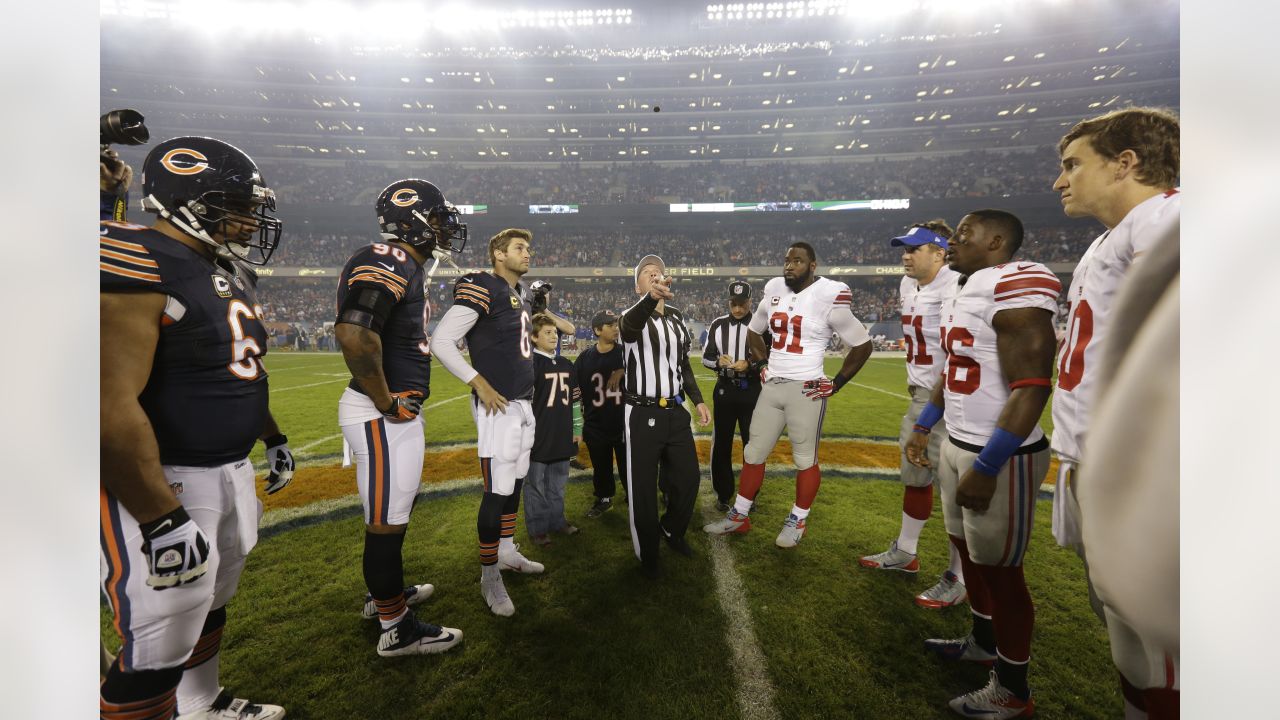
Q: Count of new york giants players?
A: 4